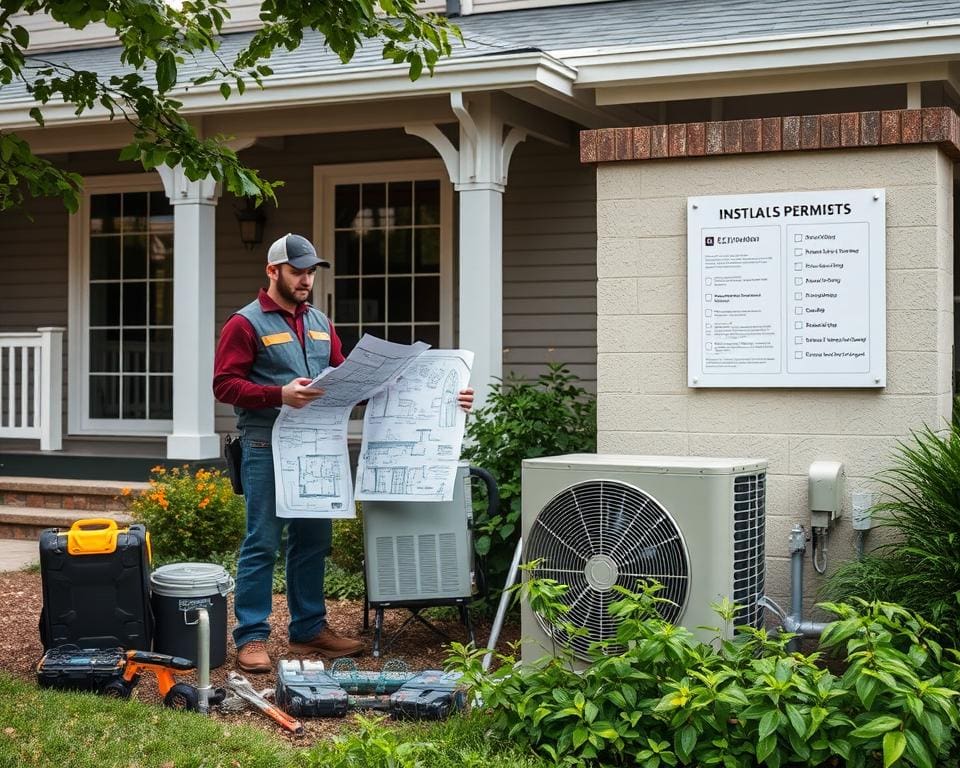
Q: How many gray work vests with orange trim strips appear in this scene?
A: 1